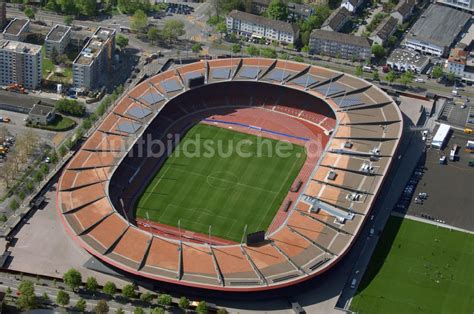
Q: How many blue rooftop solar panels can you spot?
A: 11